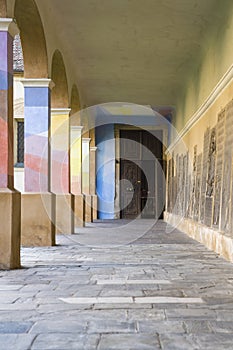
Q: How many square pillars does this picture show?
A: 6